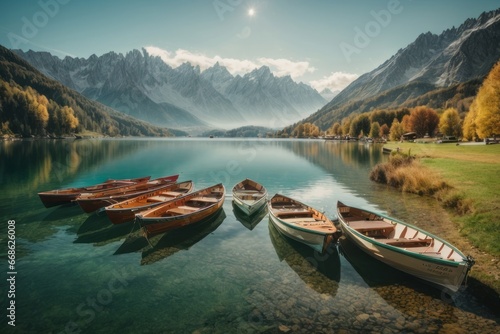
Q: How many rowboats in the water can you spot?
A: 7